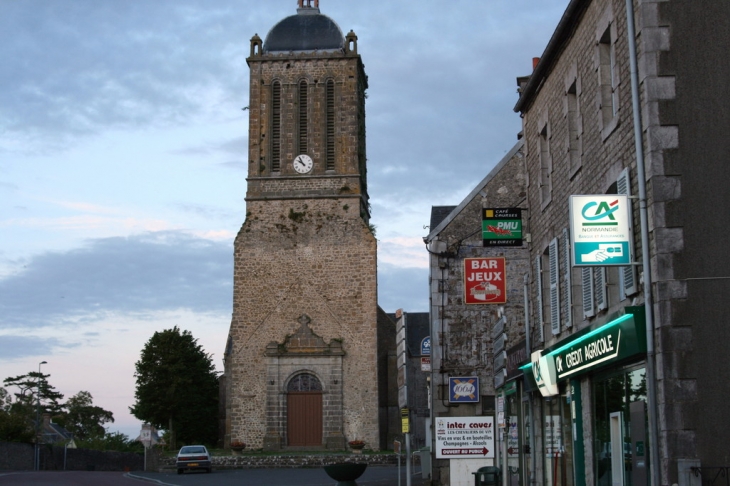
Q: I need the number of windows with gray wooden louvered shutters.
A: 3